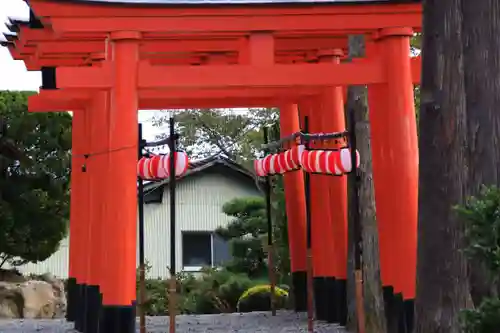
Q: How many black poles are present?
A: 5